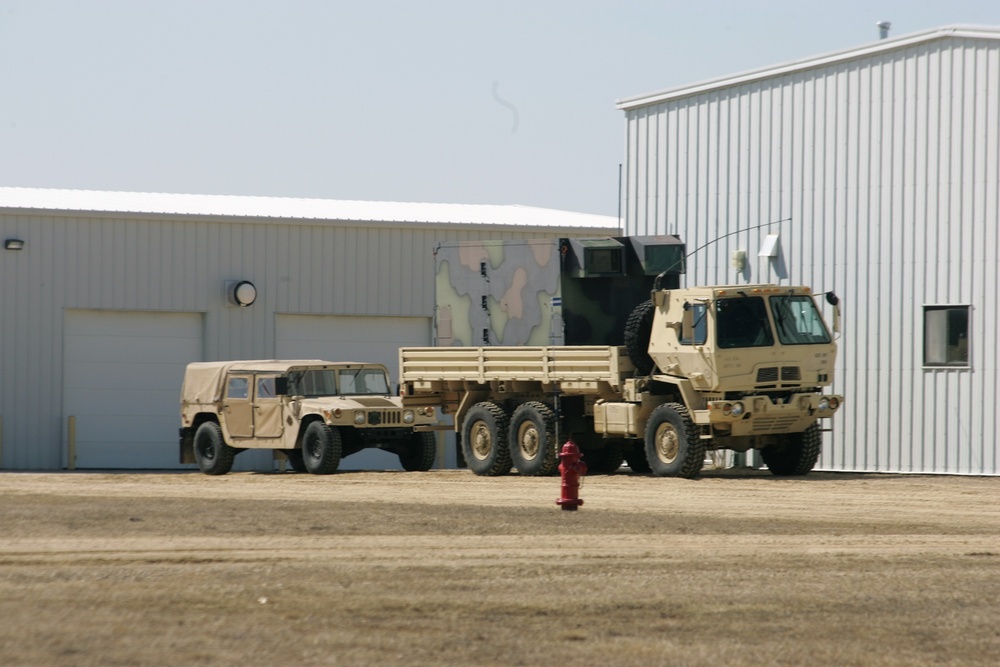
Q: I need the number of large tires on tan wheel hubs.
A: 3